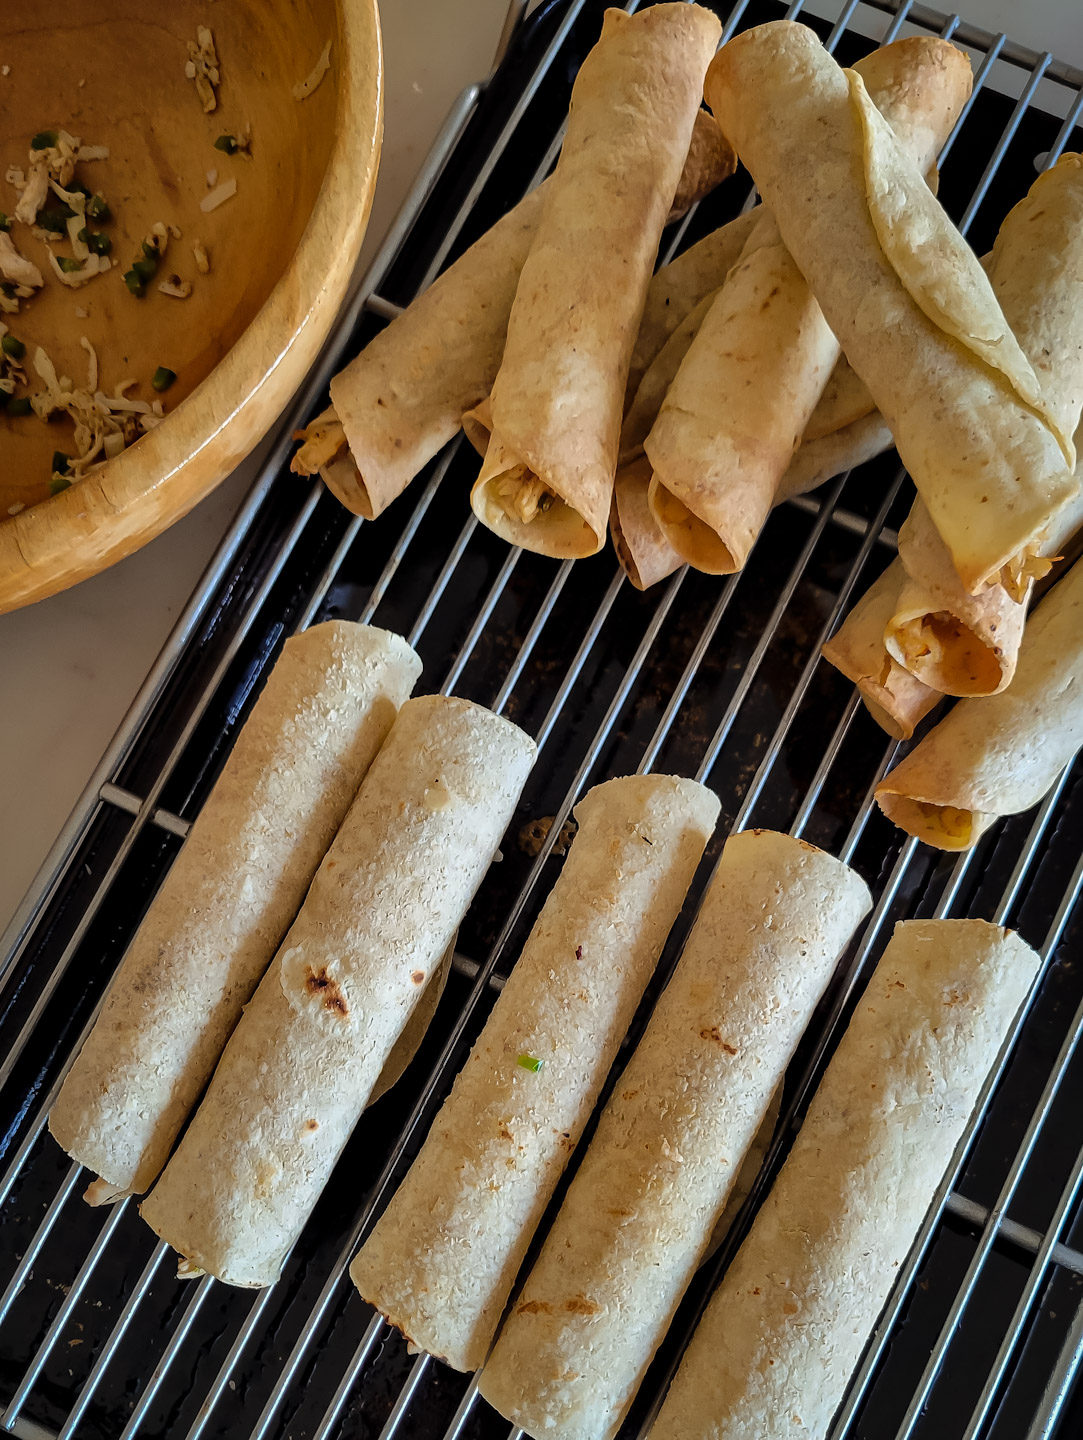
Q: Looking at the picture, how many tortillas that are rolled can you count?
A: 14